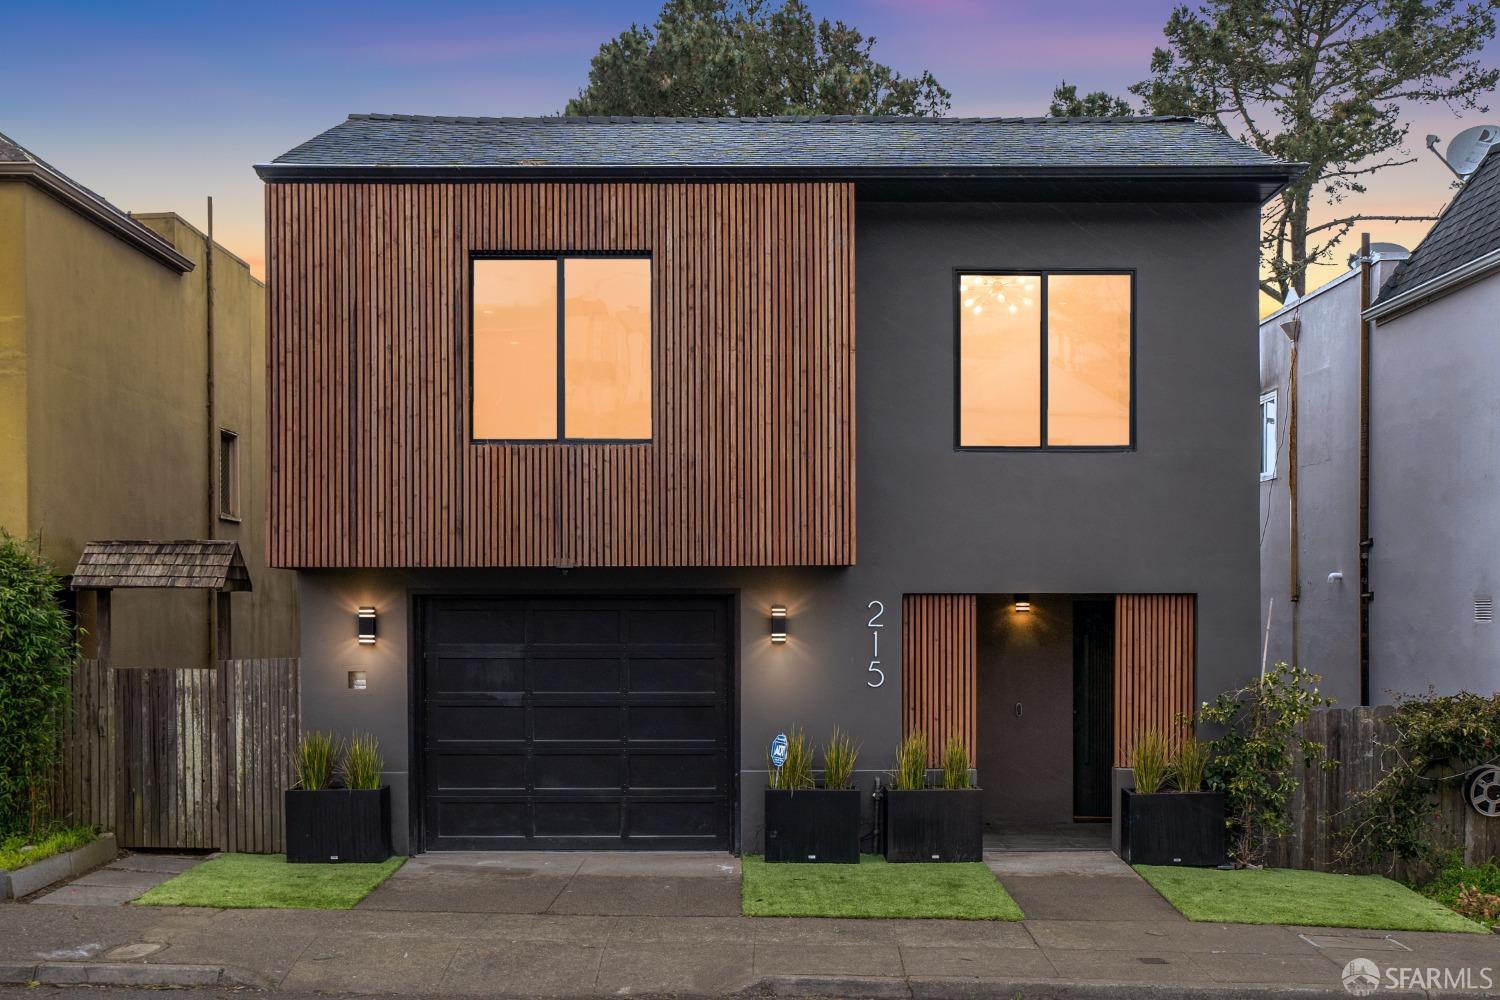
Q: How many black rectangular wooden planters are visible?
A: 4